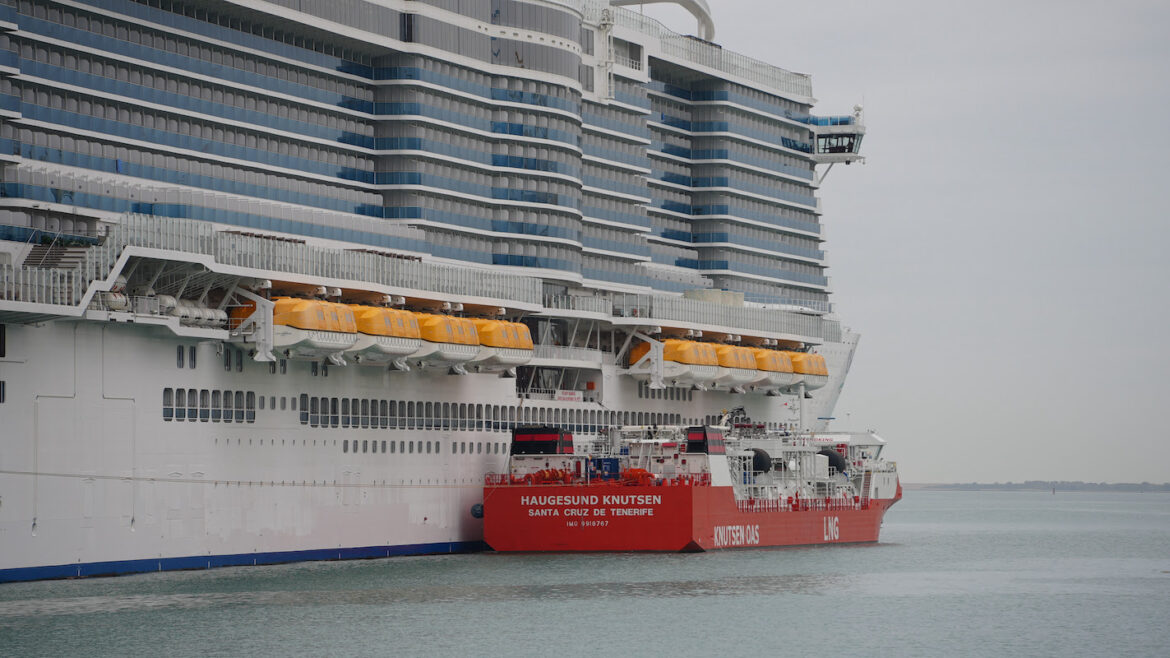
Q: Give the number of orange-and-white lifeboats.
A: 8